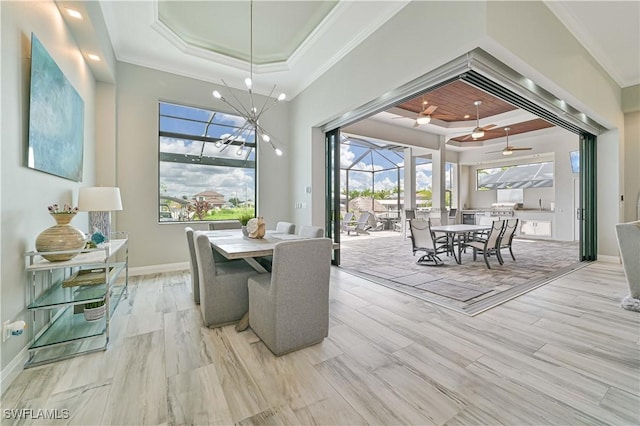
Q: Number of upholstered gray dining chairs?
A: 6